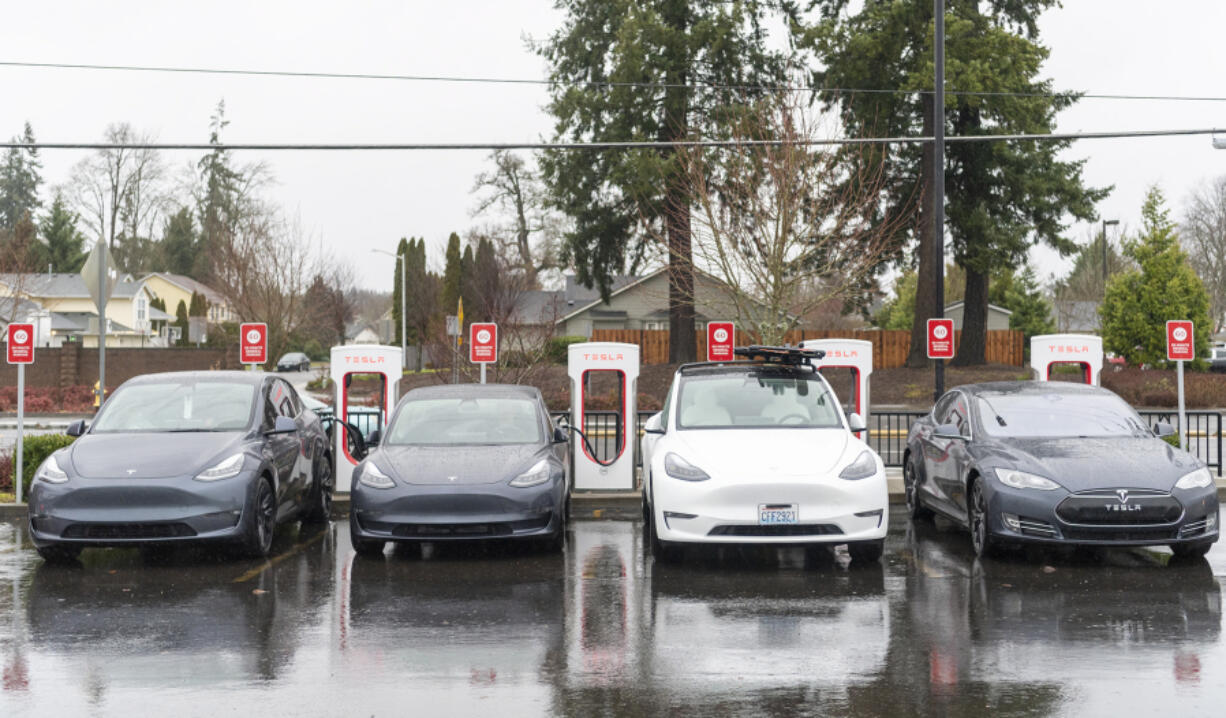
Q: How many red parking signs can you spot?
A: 6